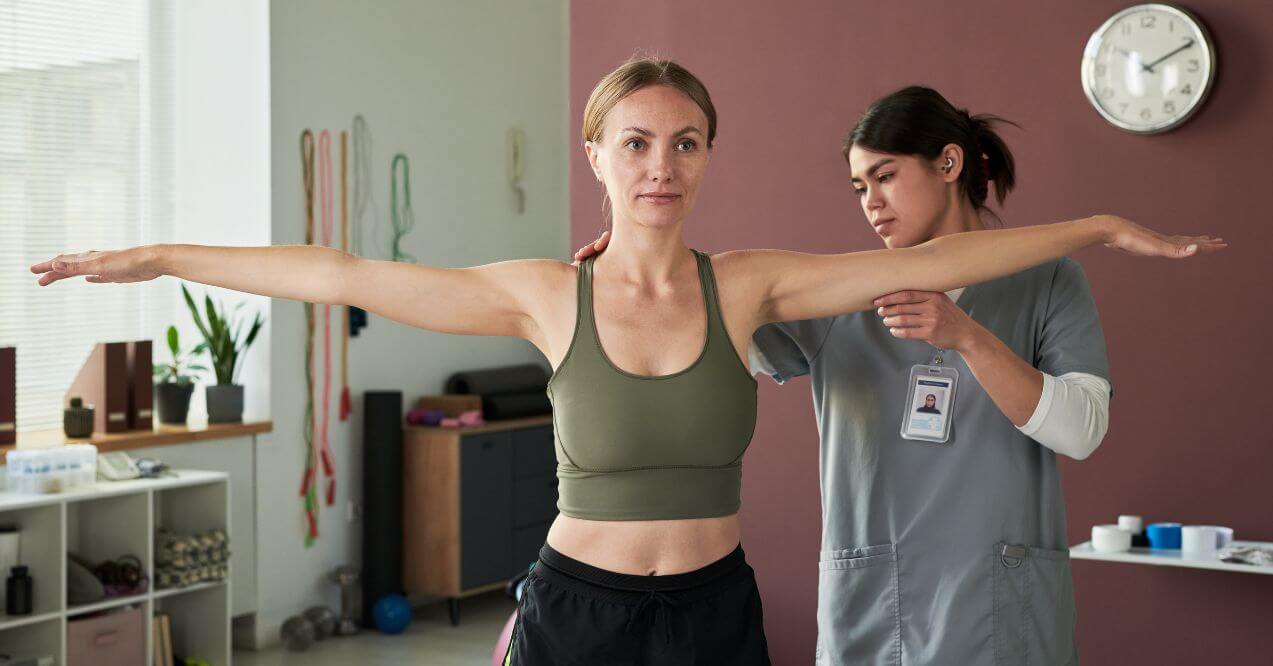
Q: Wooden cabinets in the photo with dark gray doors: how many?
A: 1